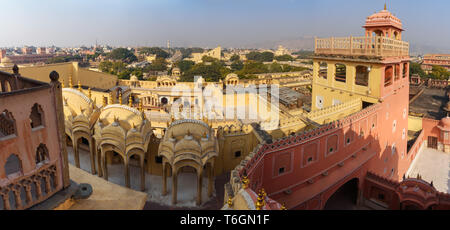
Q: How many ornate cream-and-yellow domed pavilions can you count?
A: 3